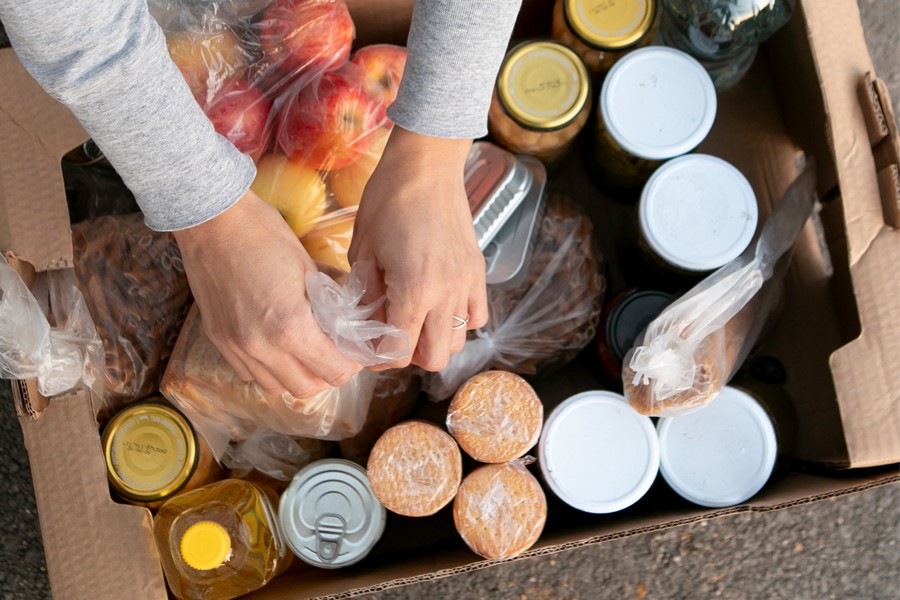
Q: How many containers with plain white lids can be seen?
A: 4